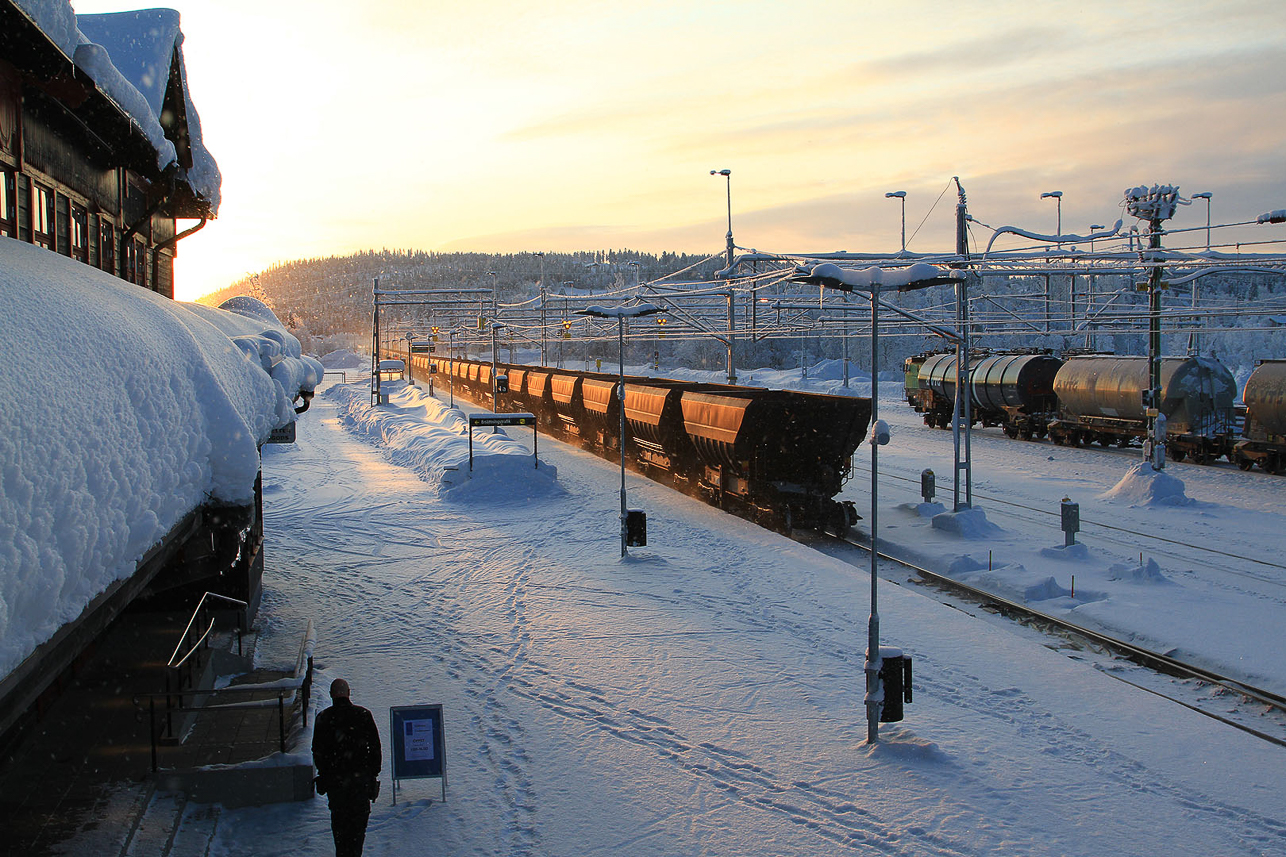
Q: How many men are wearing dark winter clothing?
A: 1